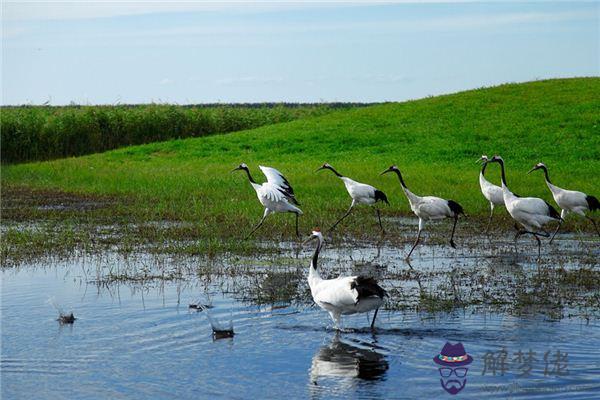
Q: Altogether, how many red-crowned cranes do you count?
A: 7